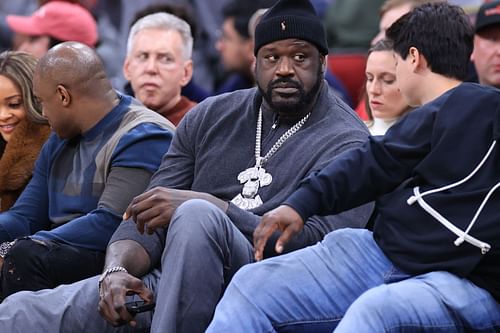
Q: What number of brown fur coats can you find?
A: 1